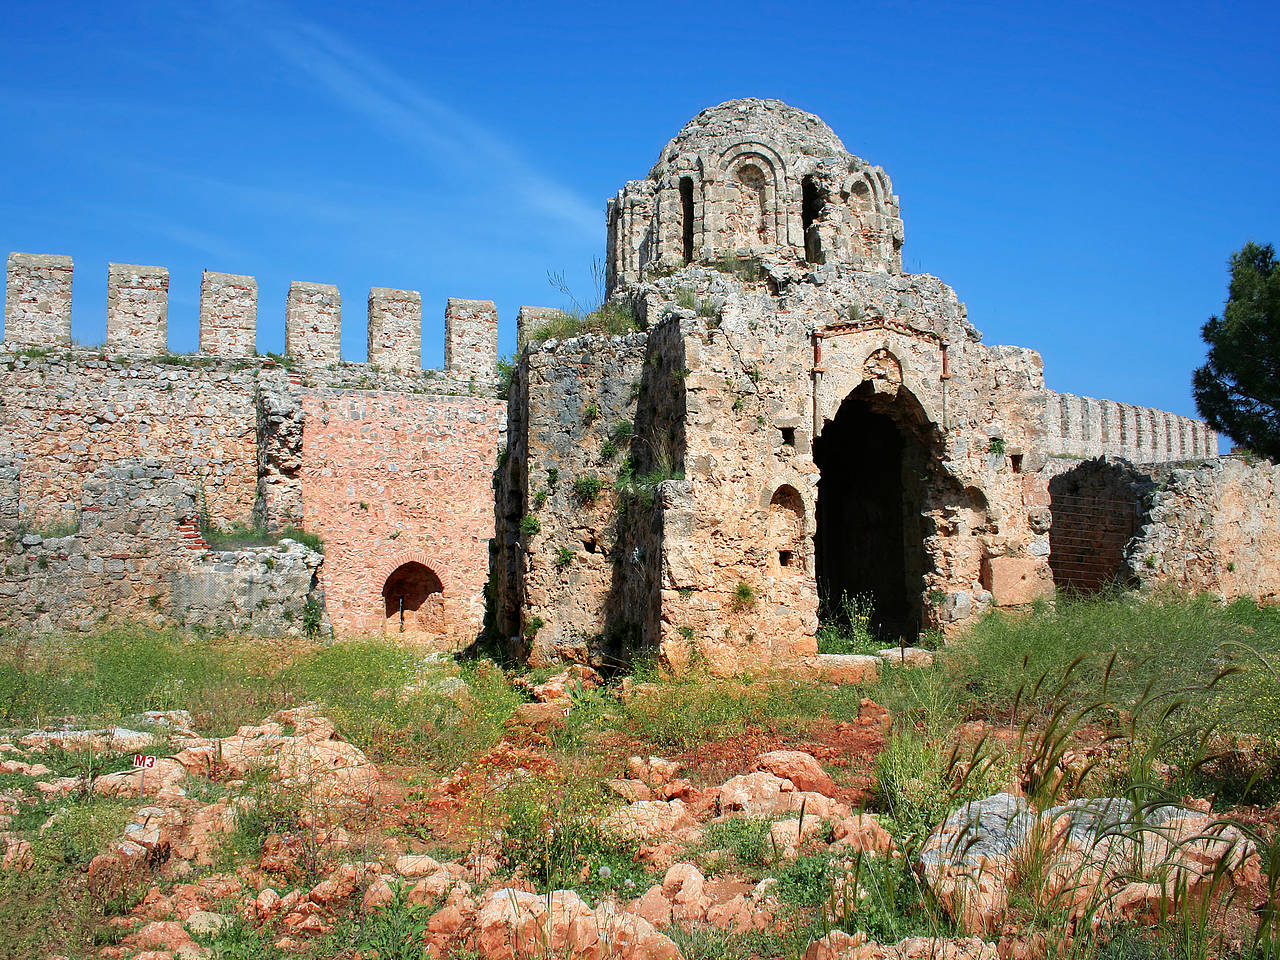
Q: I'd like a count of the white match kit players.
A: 0